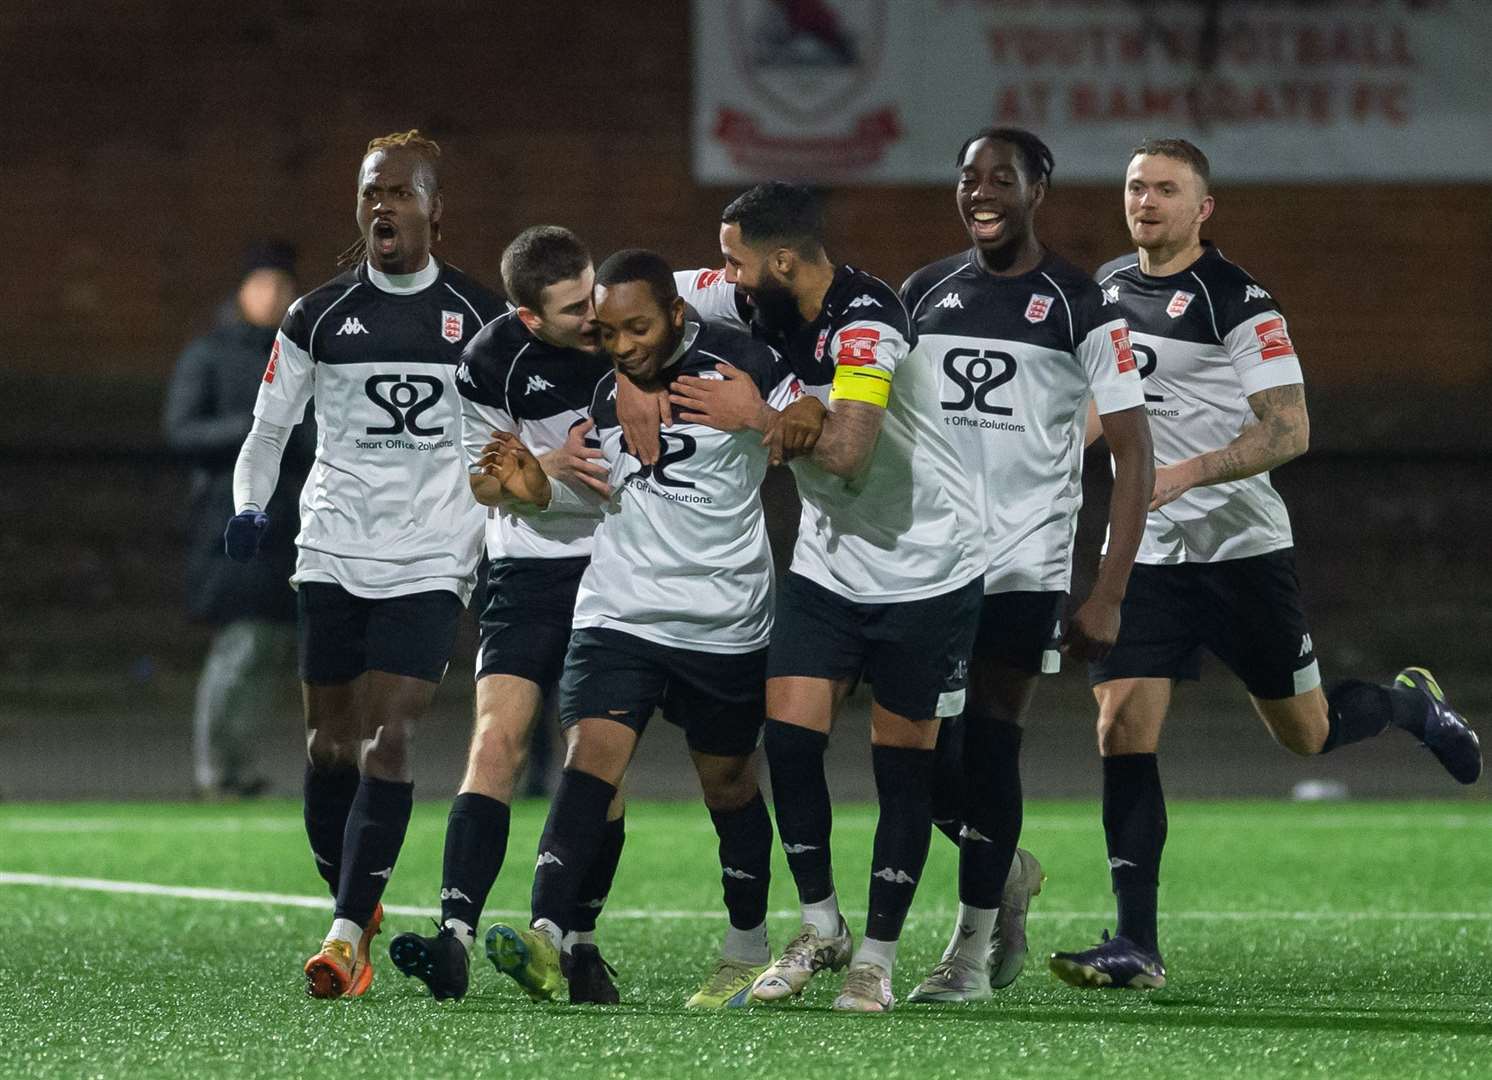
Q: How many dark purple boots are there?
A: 2